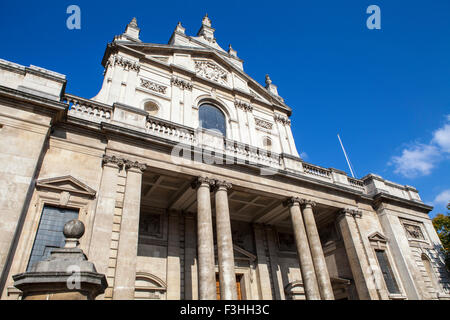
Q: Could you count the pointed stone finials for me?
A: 5